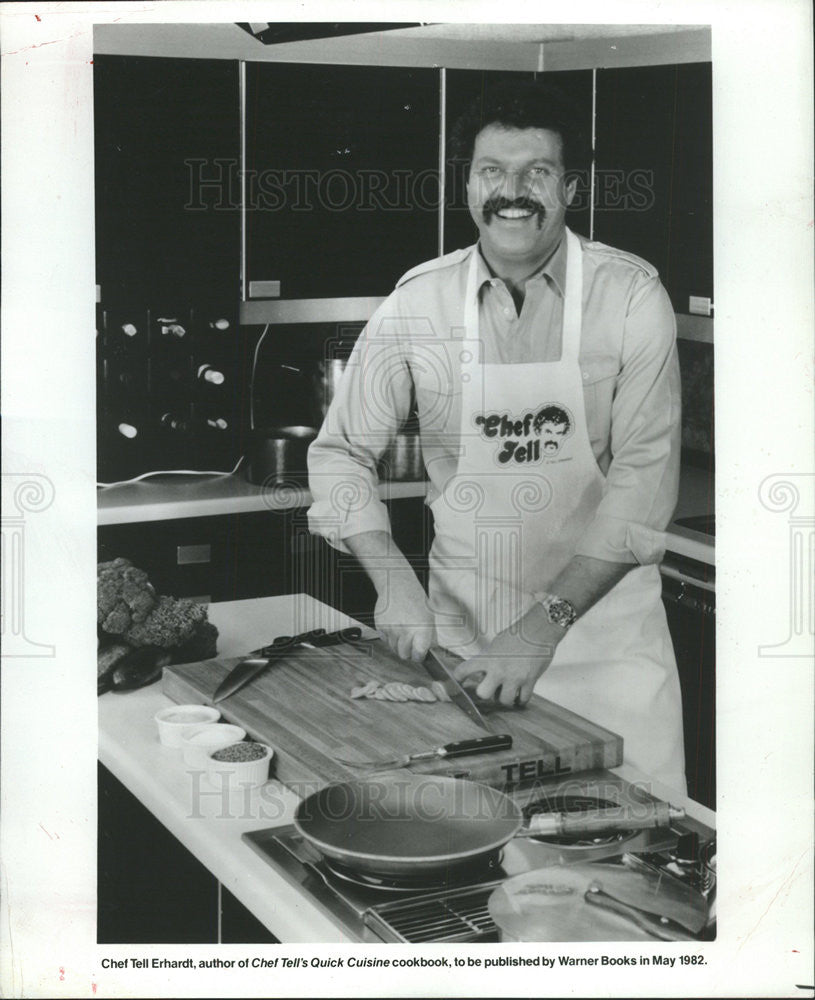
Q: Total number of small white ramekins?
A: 3